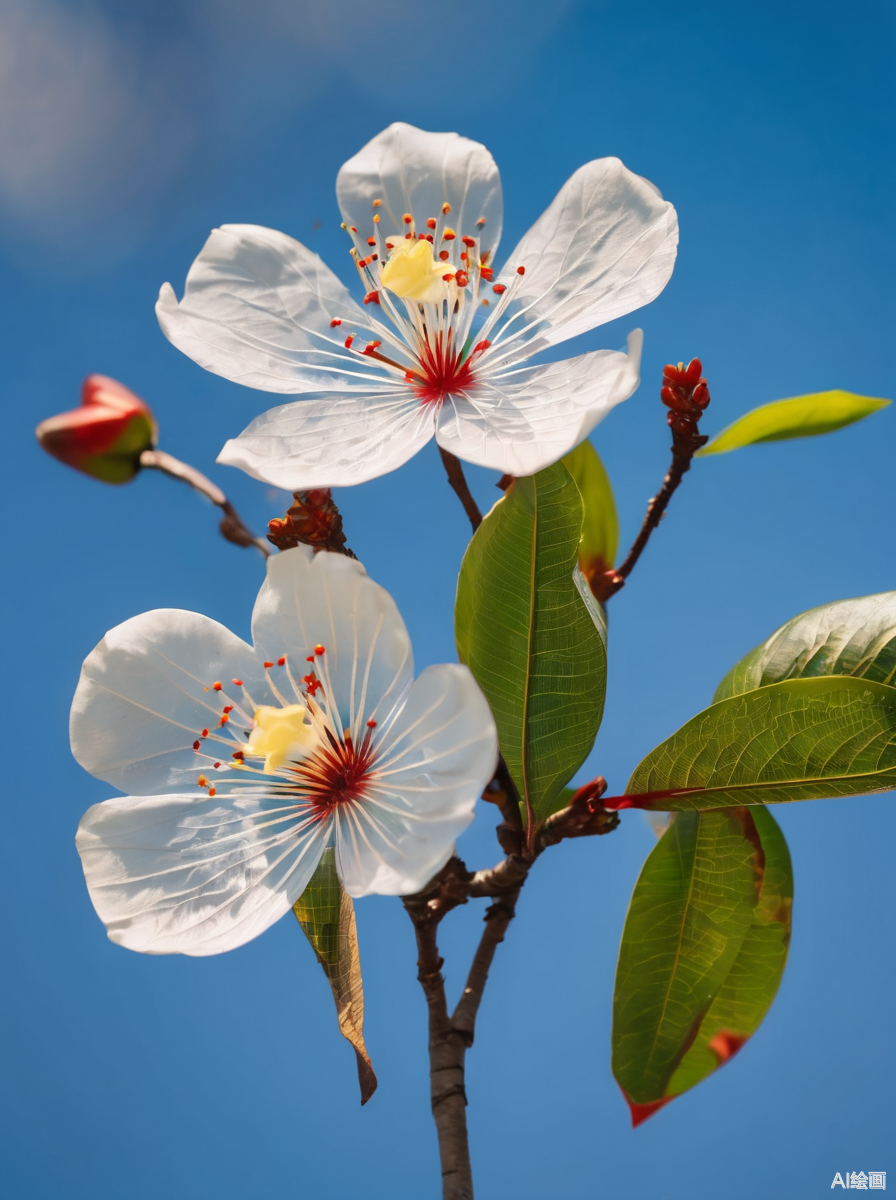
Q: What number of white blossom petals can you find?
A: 9